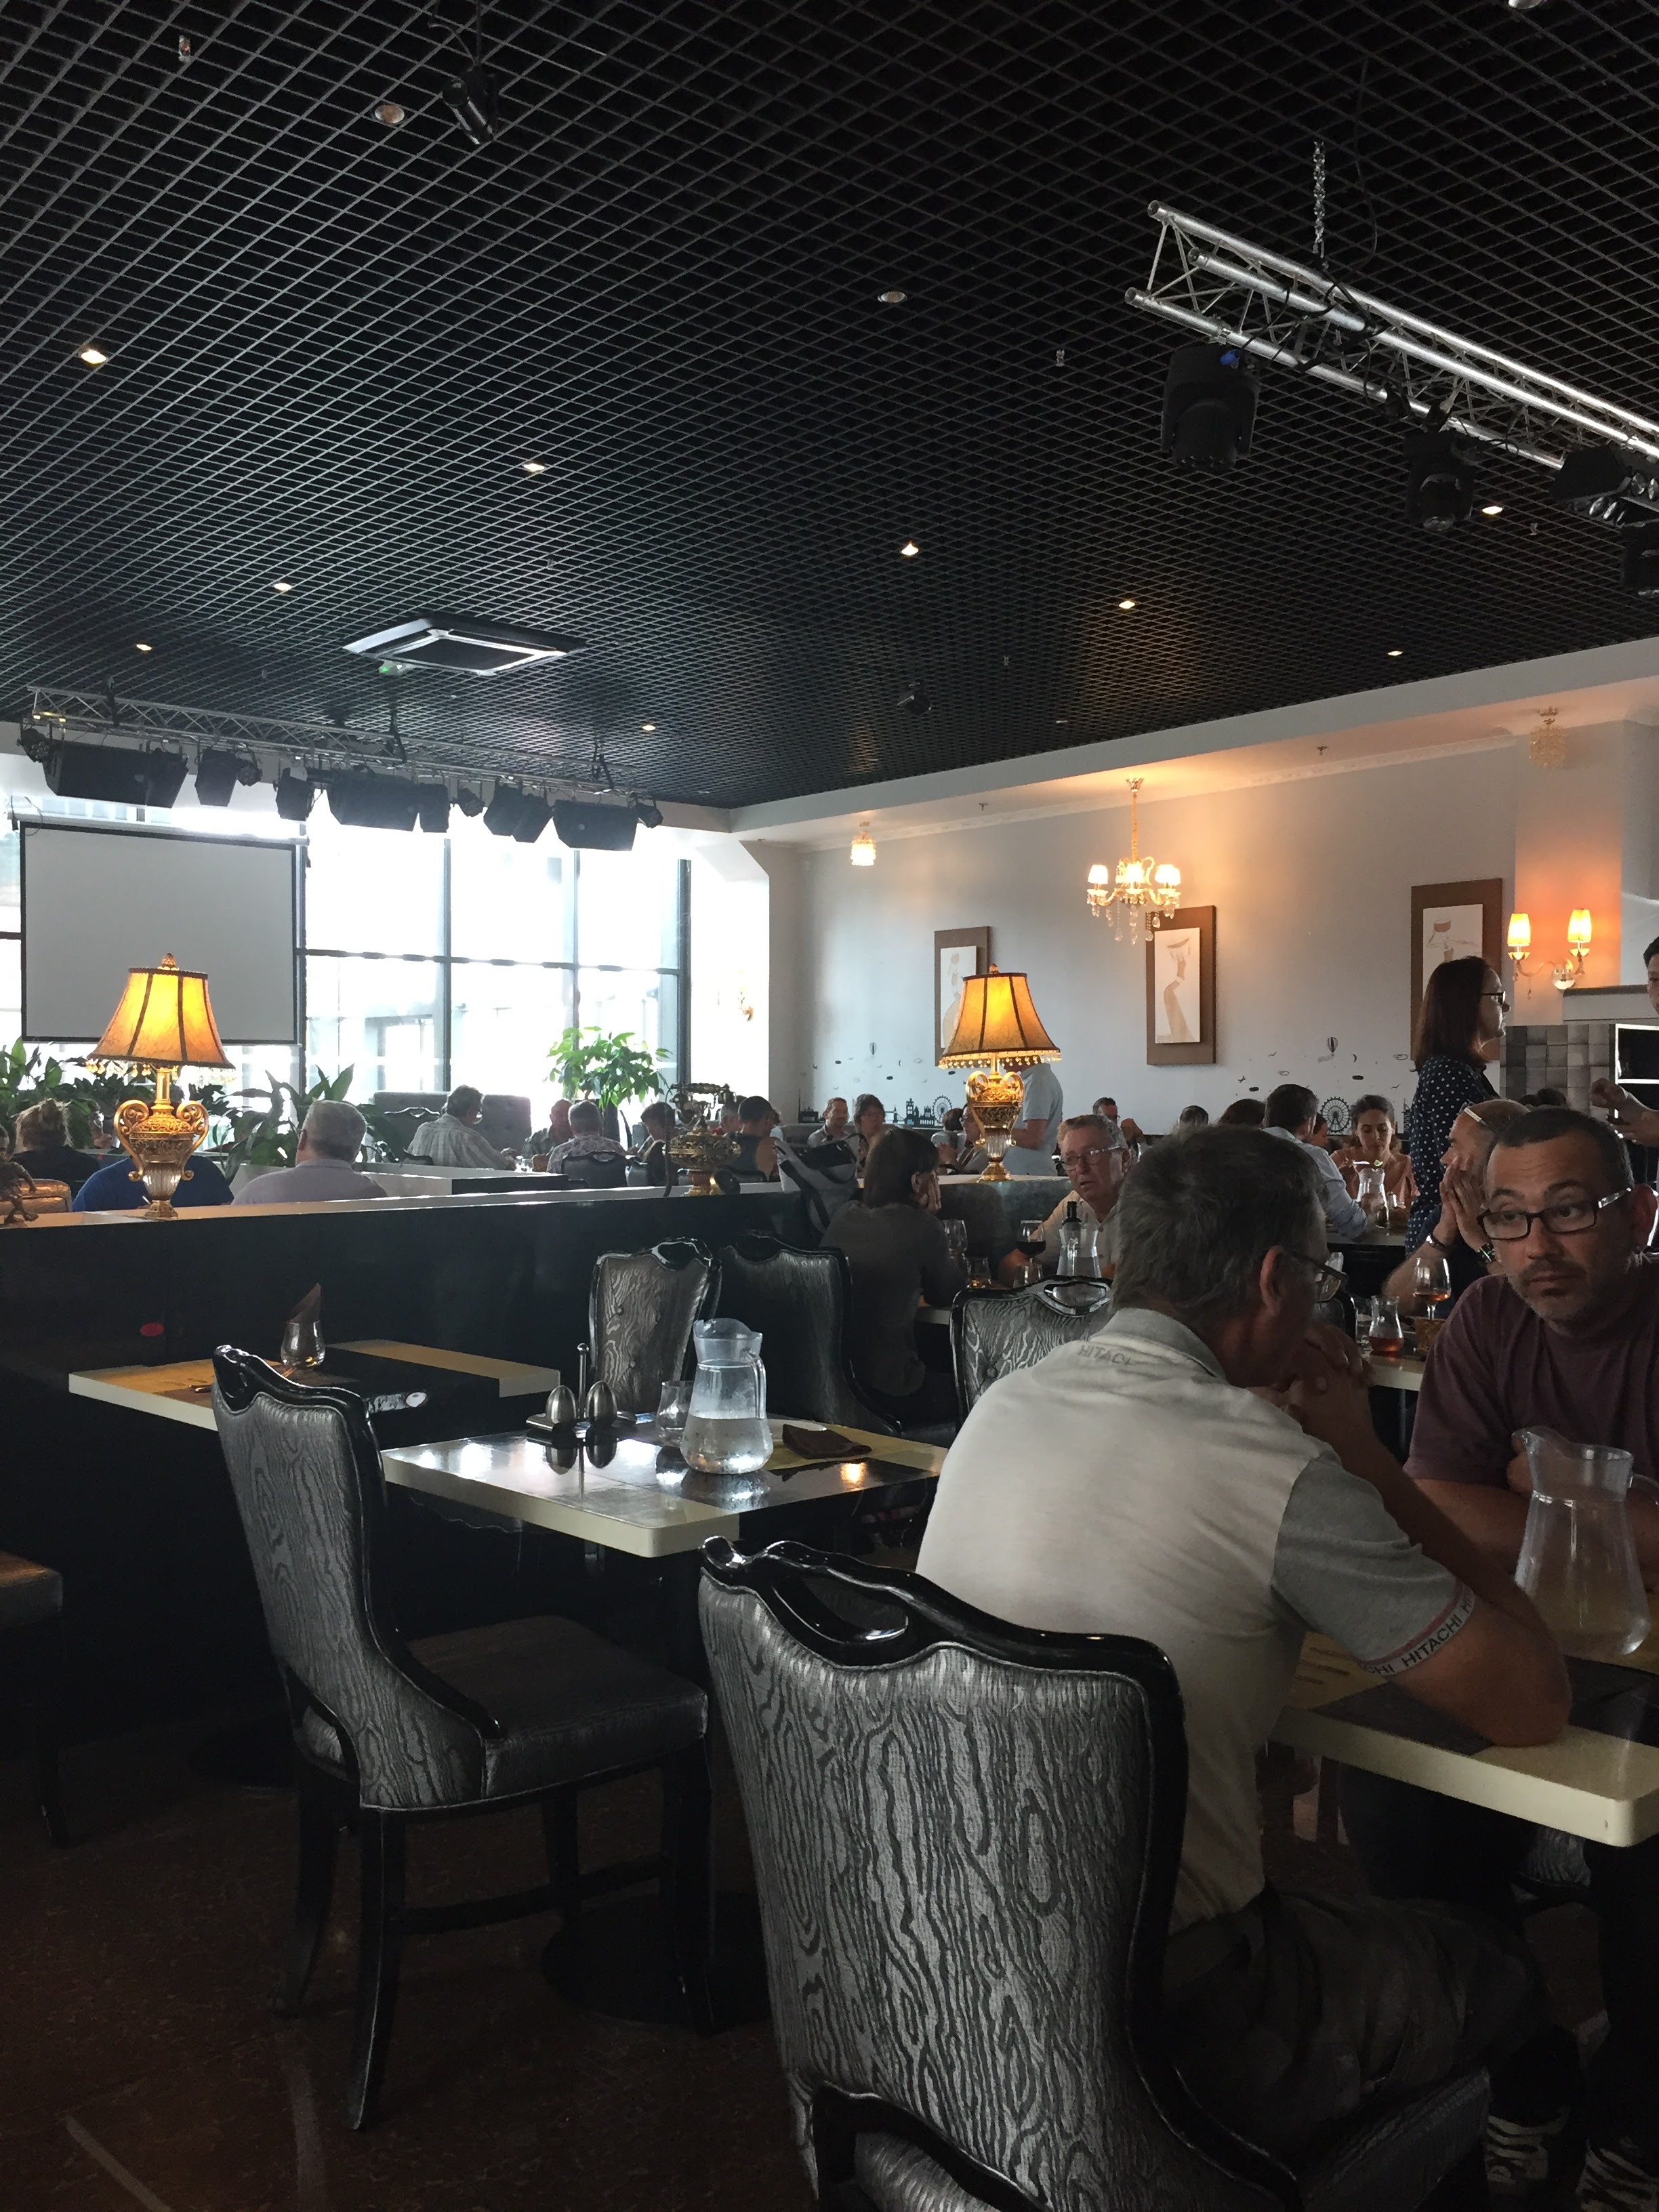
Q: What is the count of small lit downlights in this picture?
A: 9